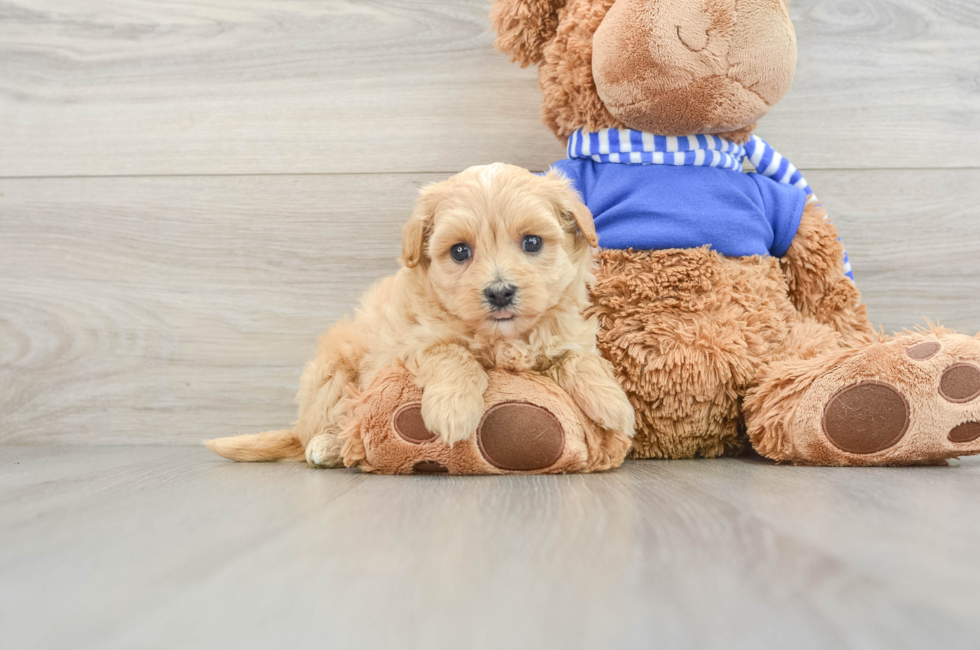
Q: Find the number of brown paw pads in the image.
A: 7